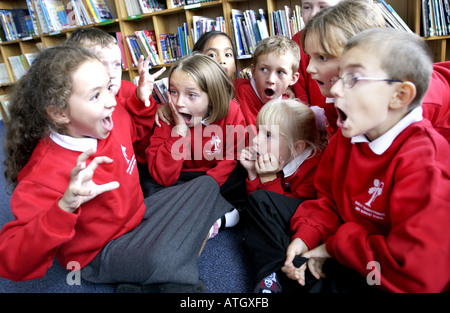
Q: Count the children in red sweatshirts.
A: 9